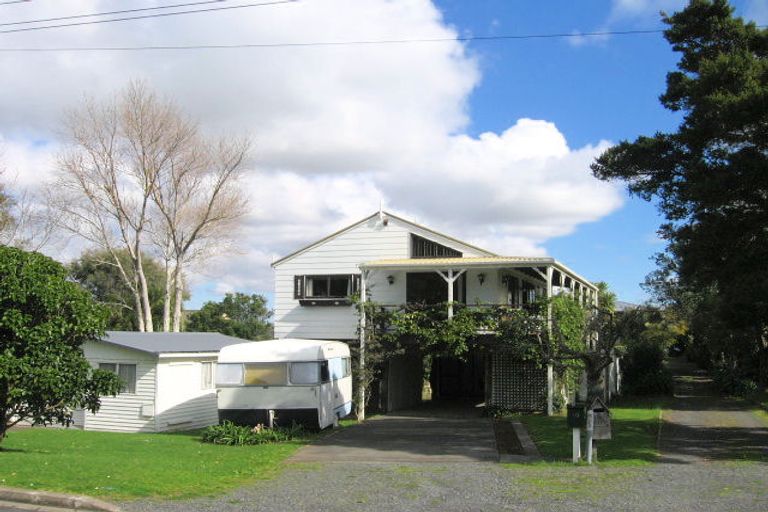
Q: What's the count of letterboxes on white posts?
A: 2